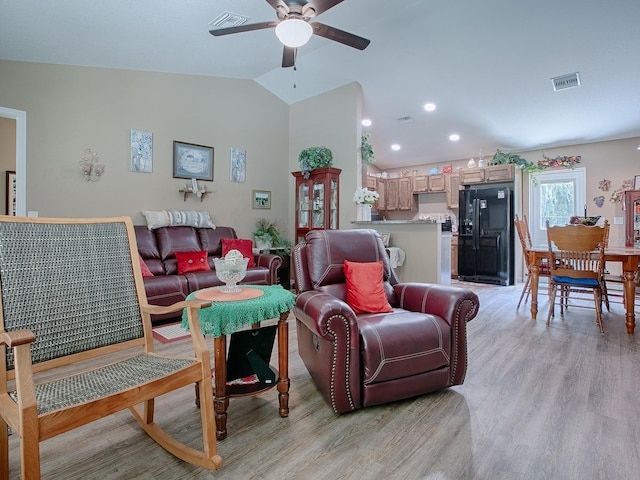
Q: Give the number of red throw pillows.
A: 4